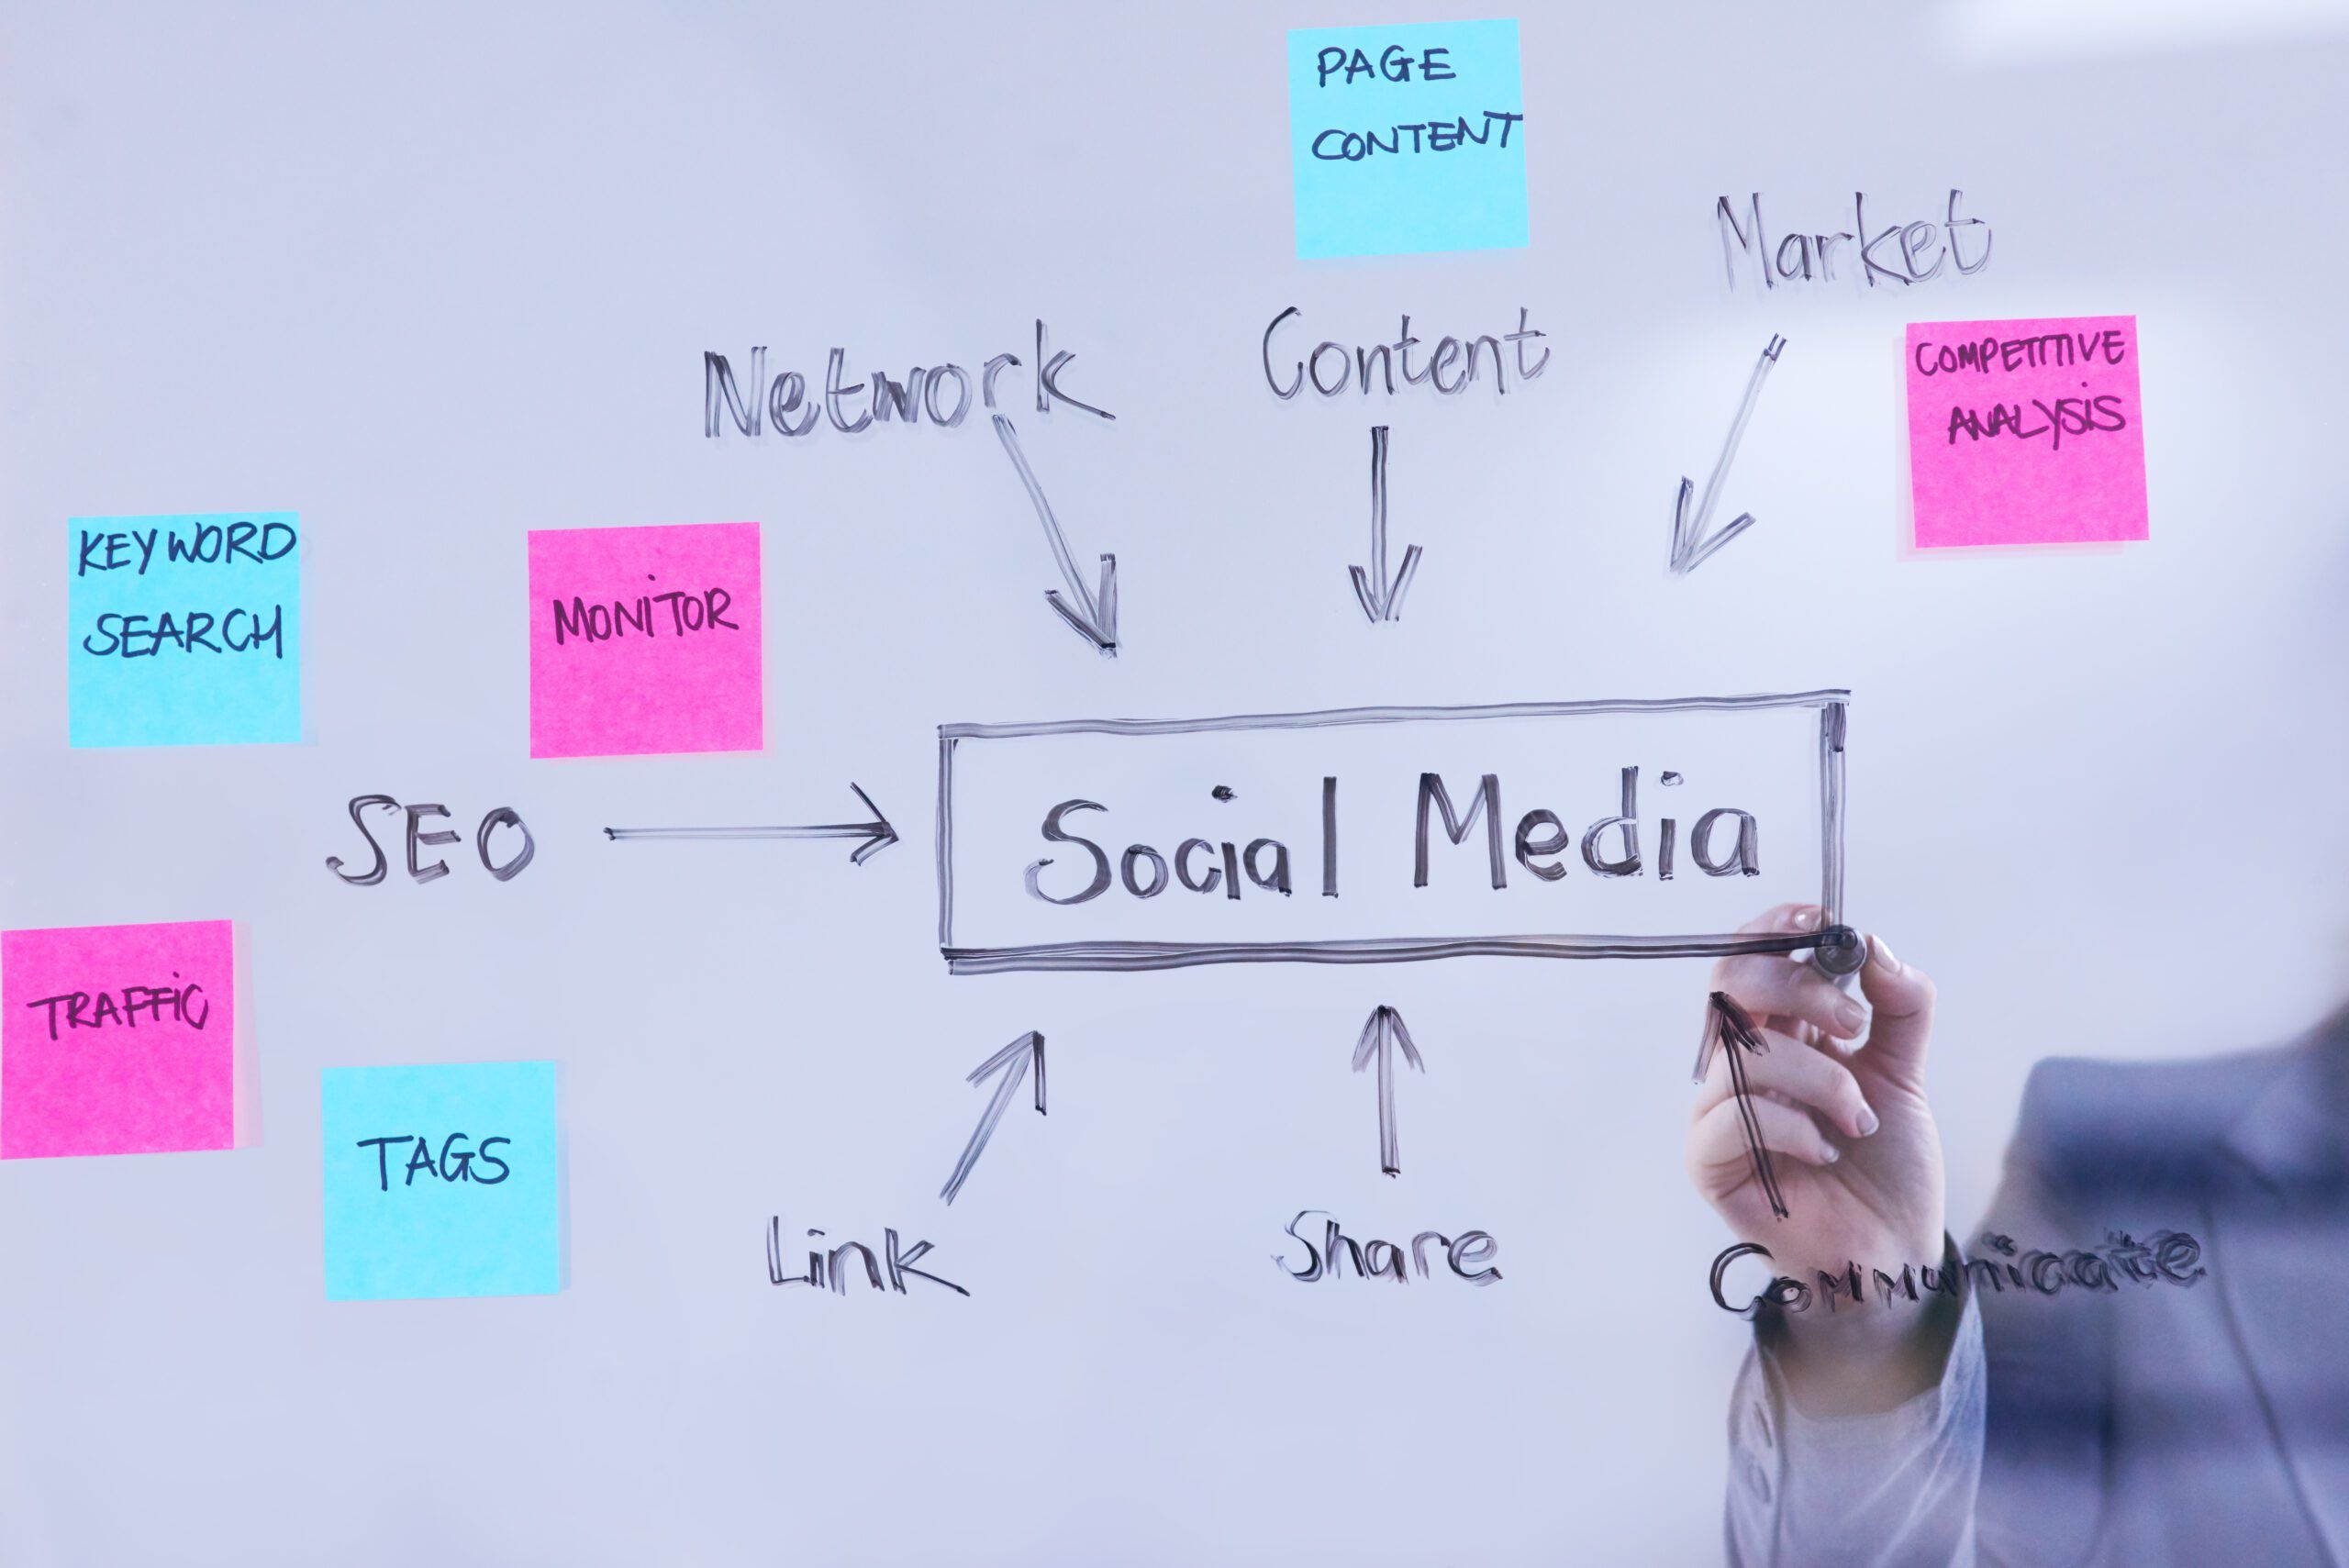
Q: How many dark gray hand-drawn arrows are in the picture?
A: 7